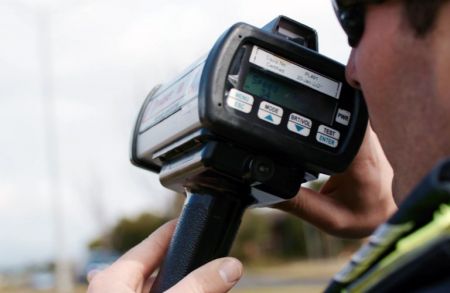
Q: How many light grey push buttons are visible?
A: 5